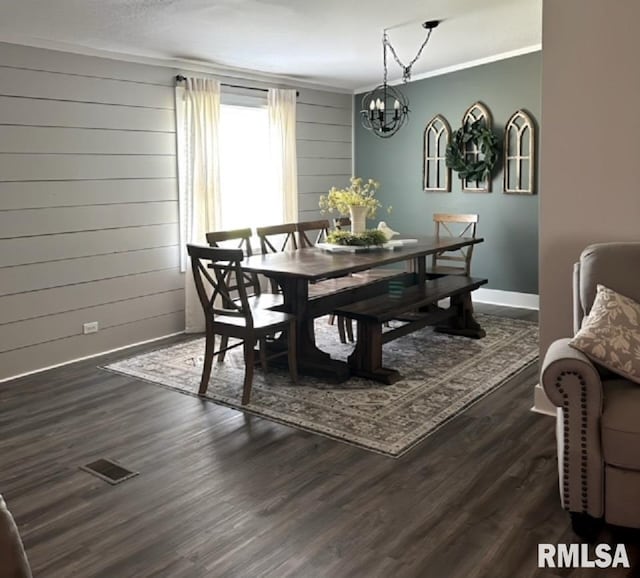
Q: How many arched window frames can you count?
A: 3